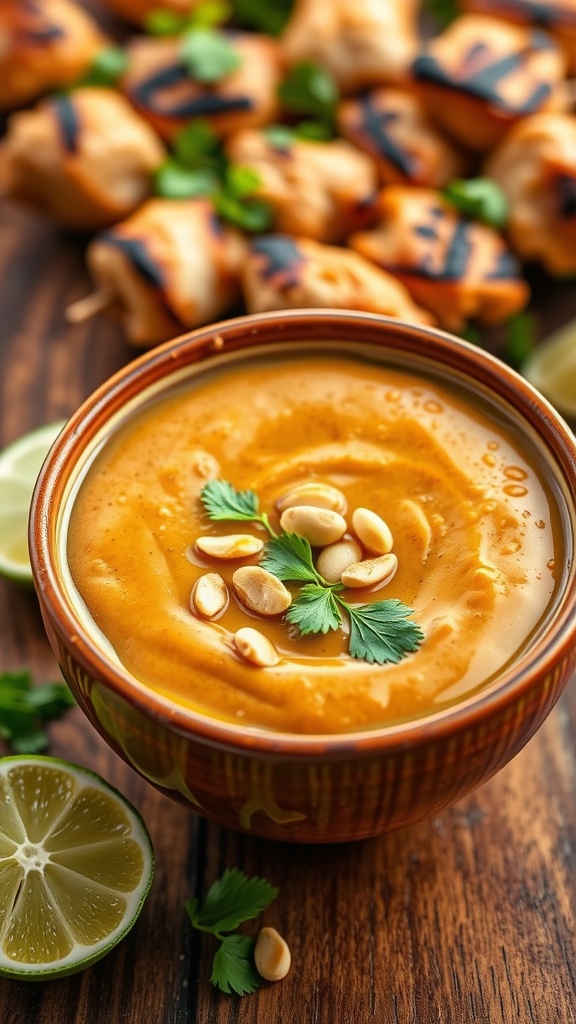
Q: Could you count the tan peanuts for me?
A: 10